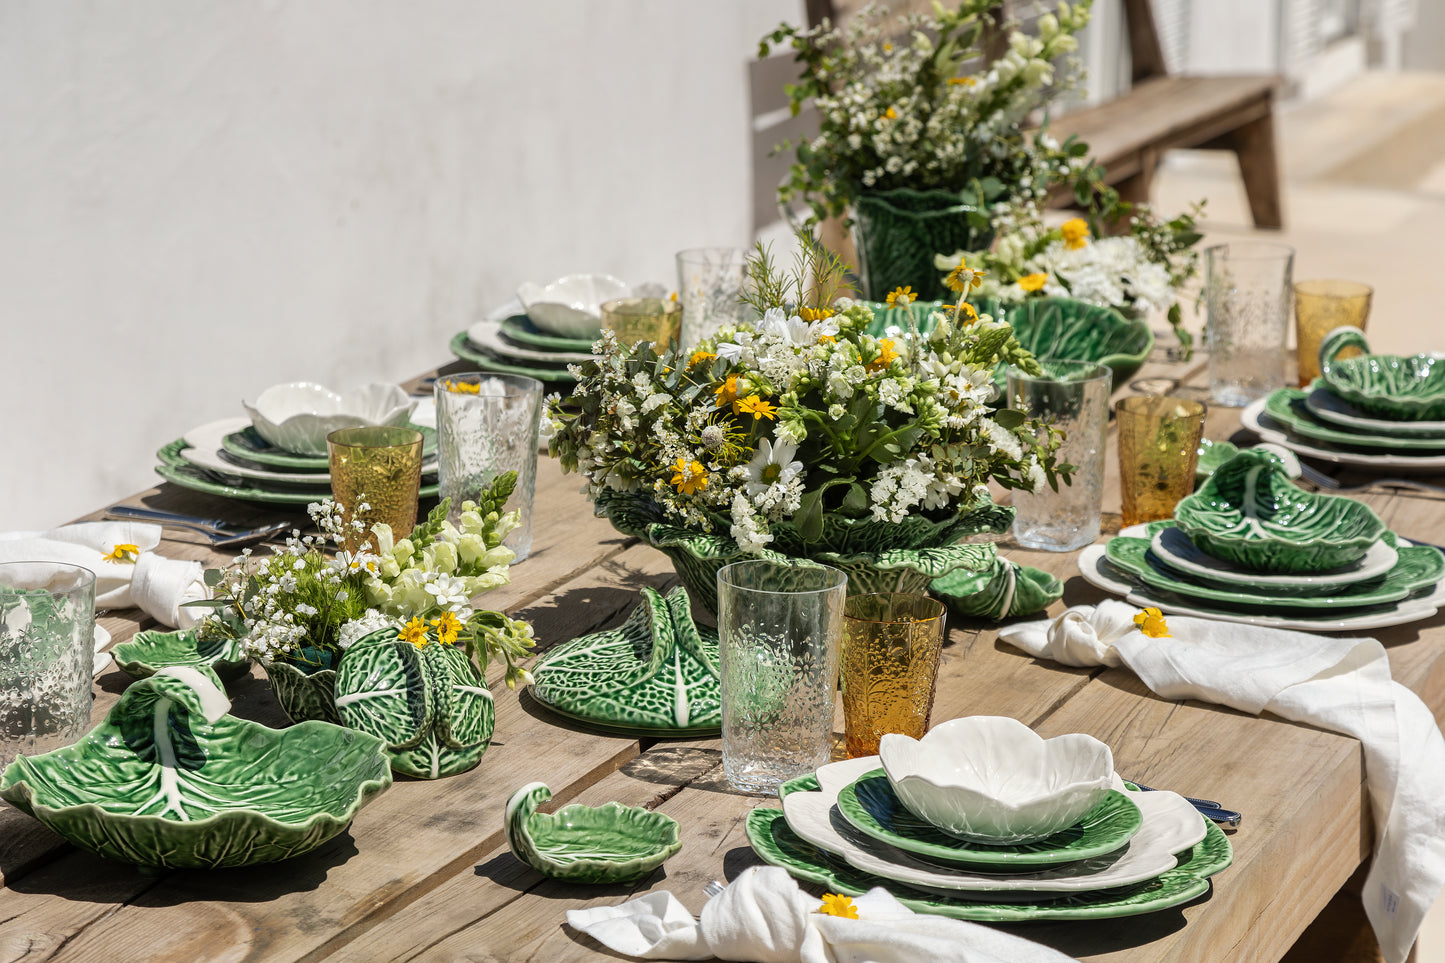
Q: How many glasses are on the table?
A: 11